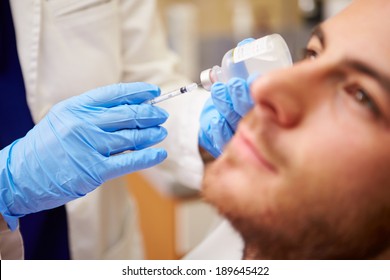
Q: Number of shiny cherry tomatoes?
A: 0